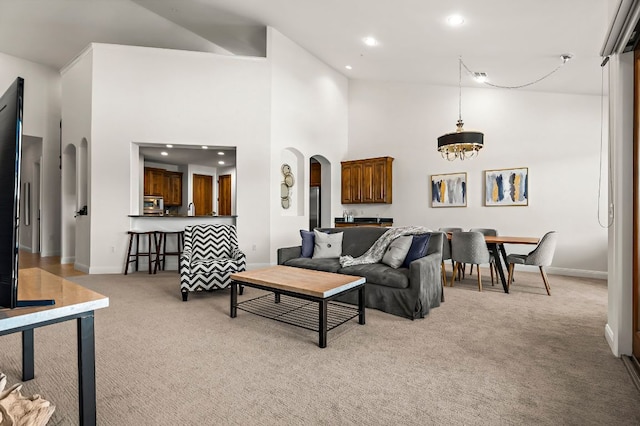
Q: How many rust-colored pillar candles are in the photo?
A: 0